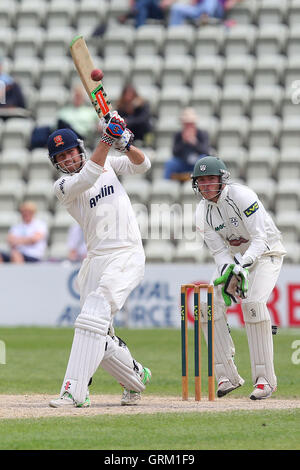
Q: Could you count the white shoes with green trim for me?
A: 2